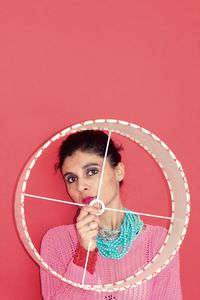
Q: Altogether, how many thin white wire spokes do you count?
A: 4